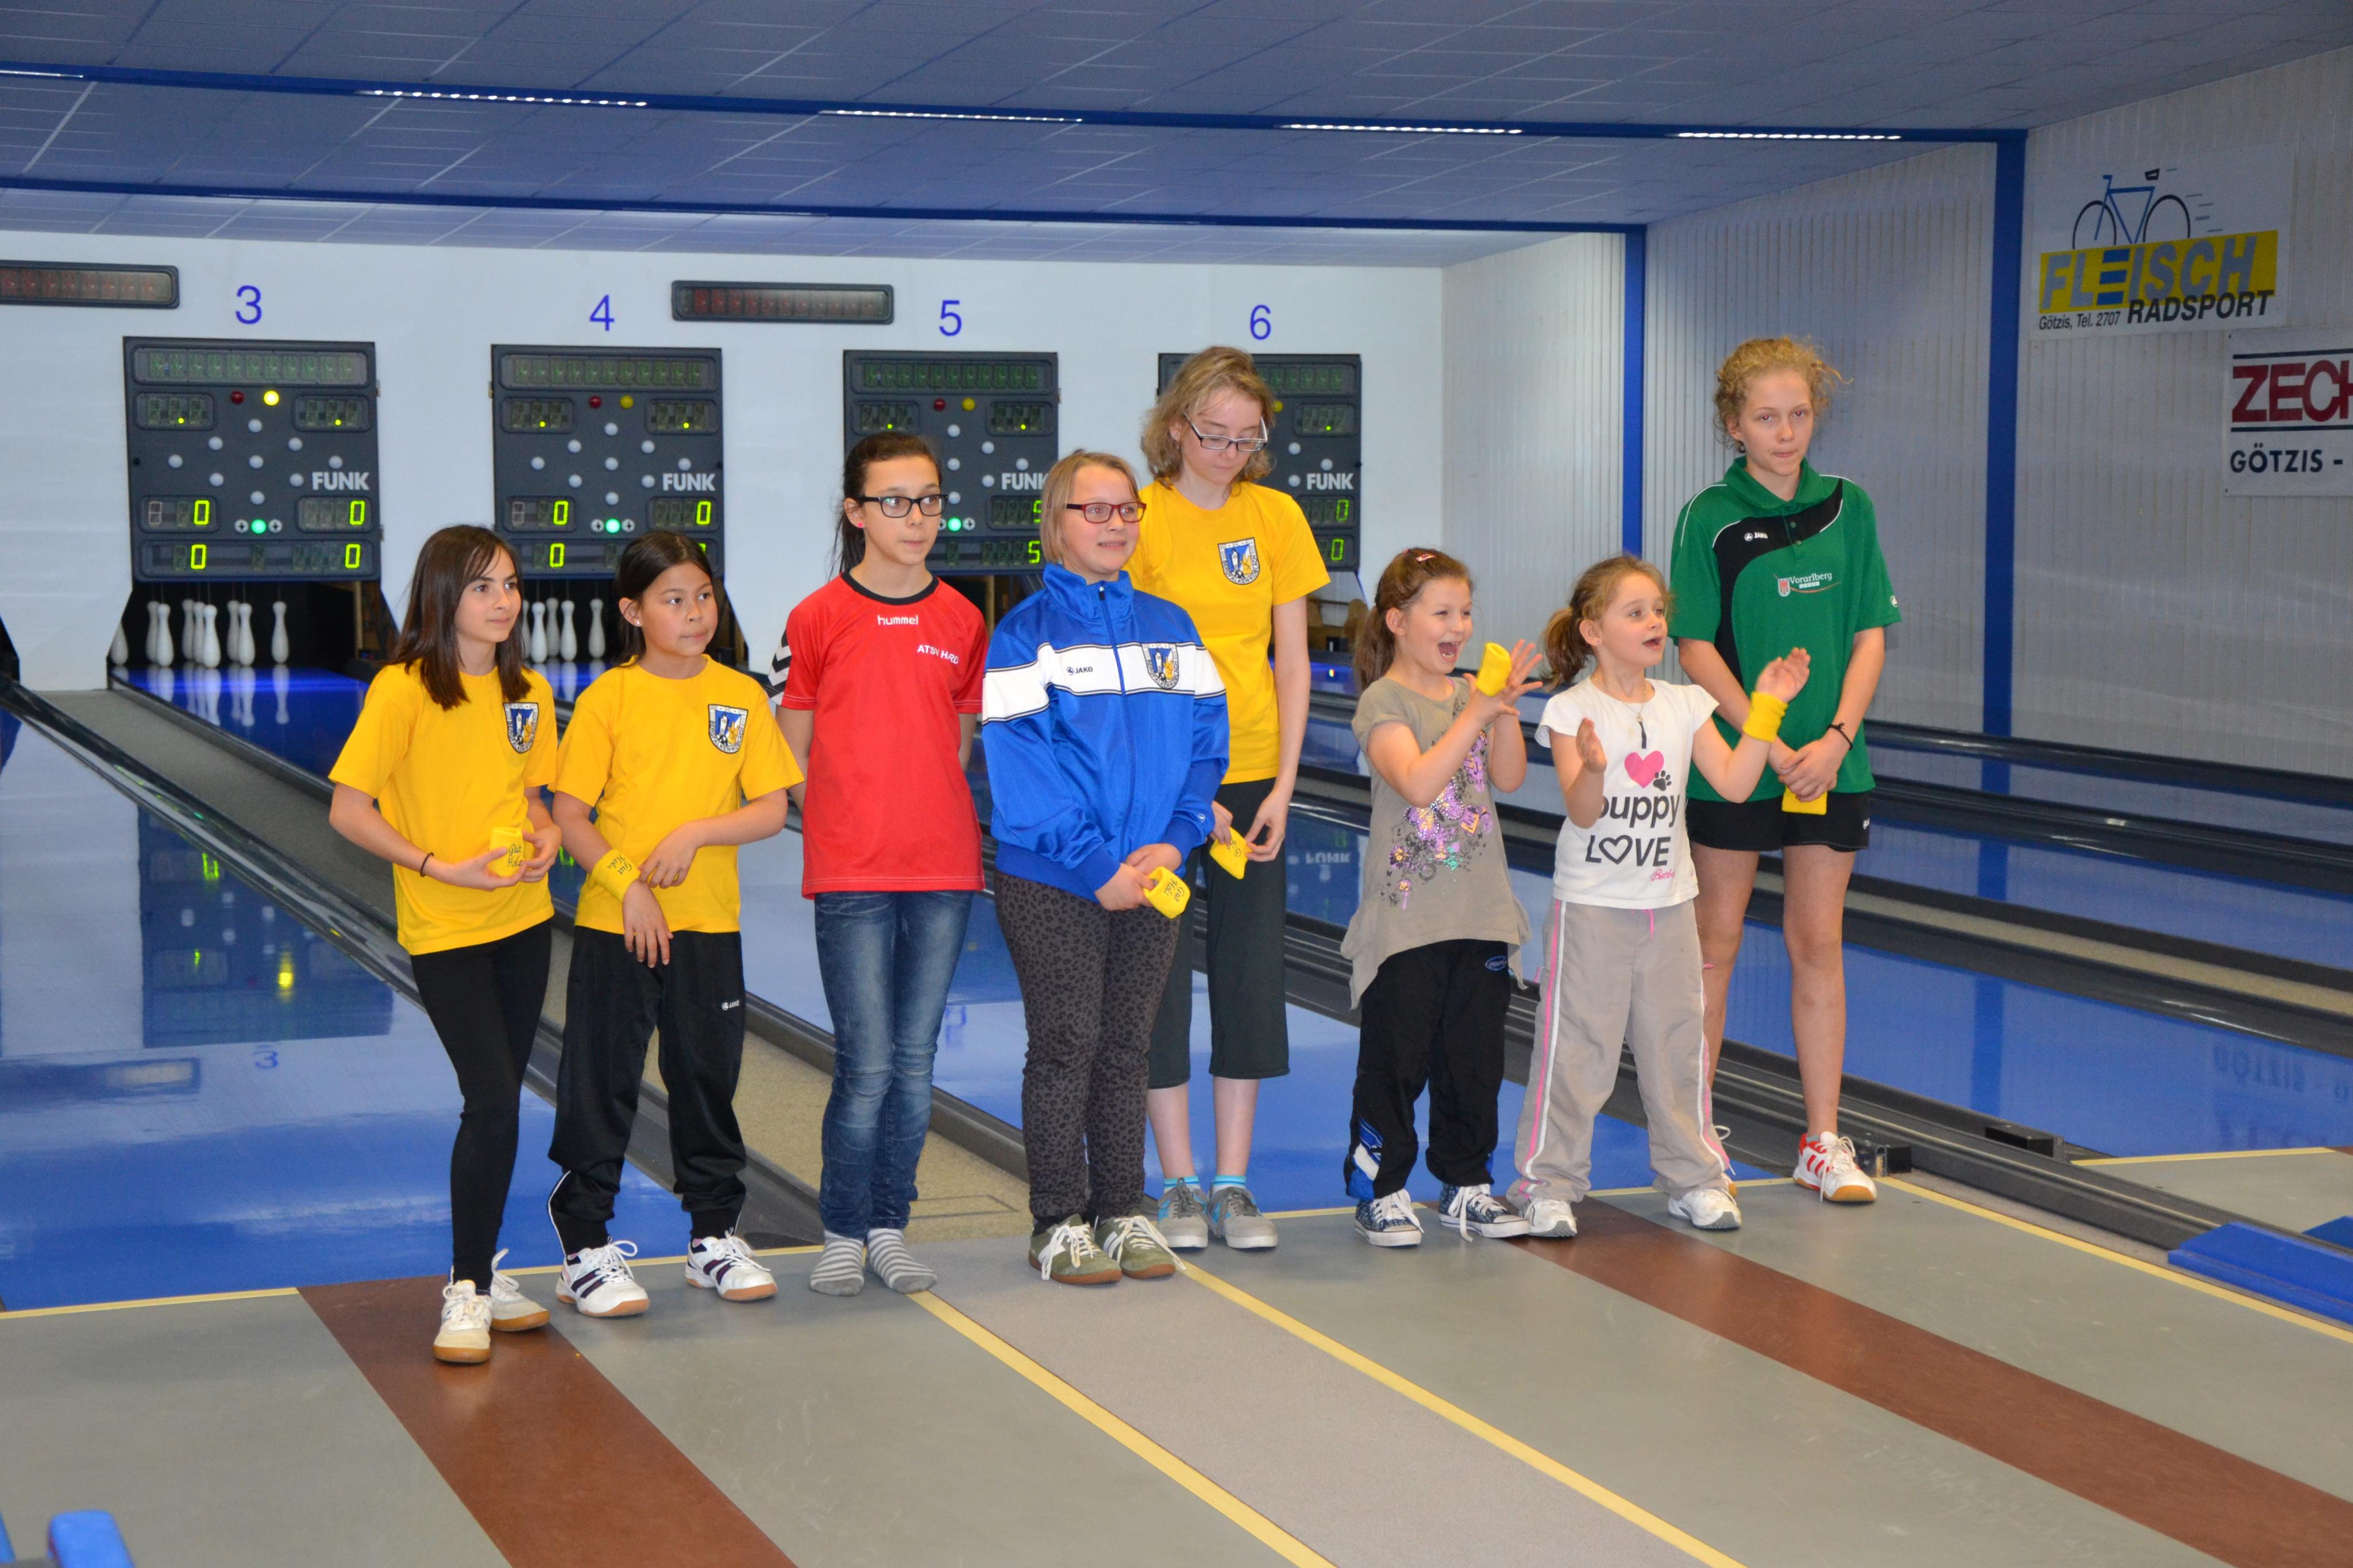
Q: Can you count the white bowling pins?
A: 14